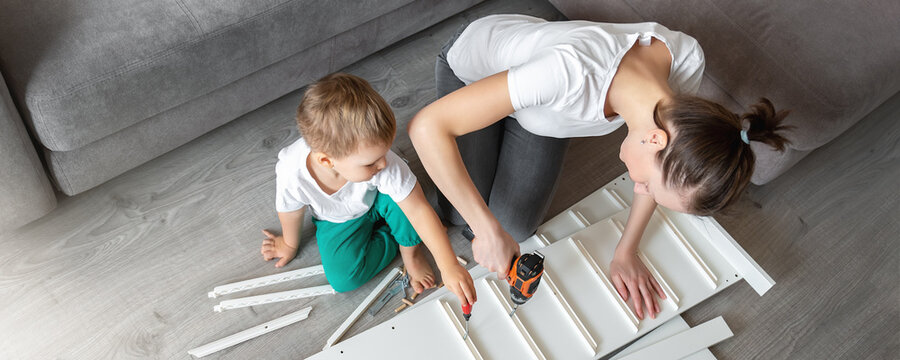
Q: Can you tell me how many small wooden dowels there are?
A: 7